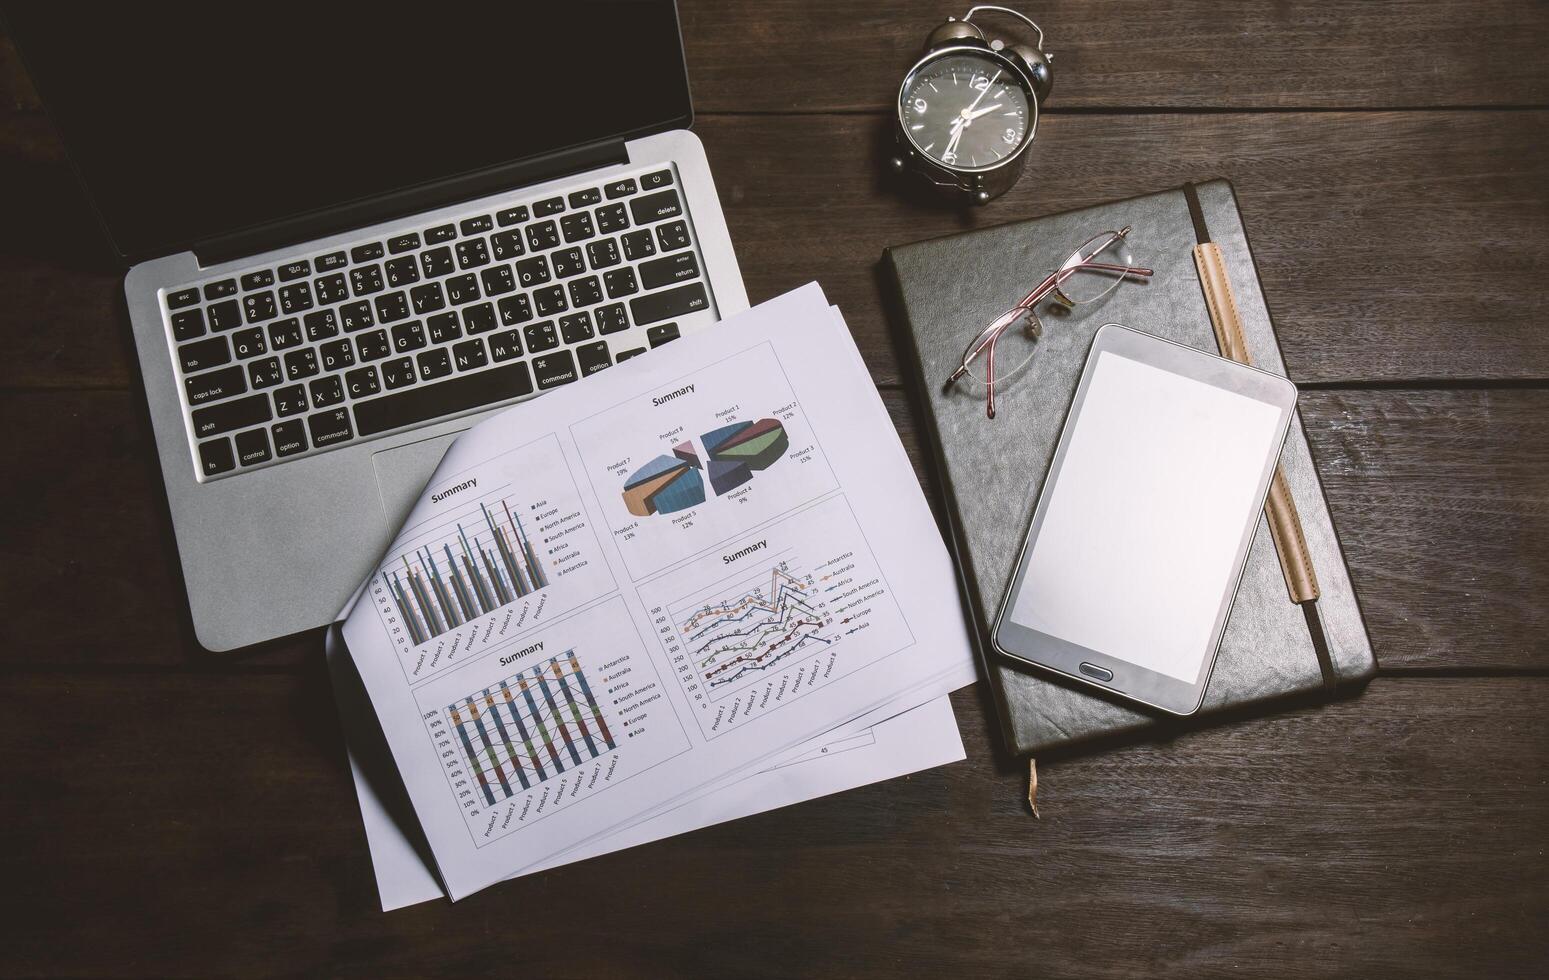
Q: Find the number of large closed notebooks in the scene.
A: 1